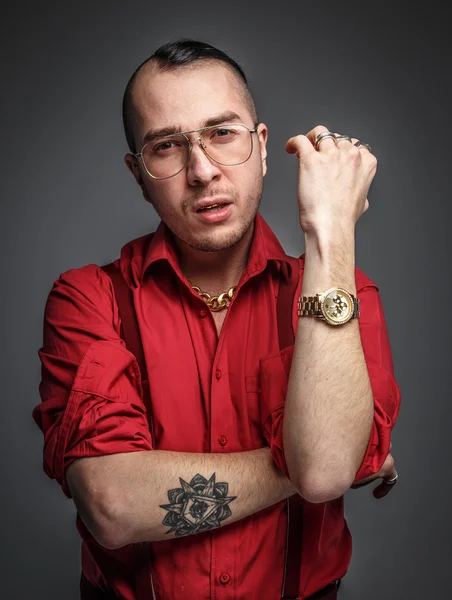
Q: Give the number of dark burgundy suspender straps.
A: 2